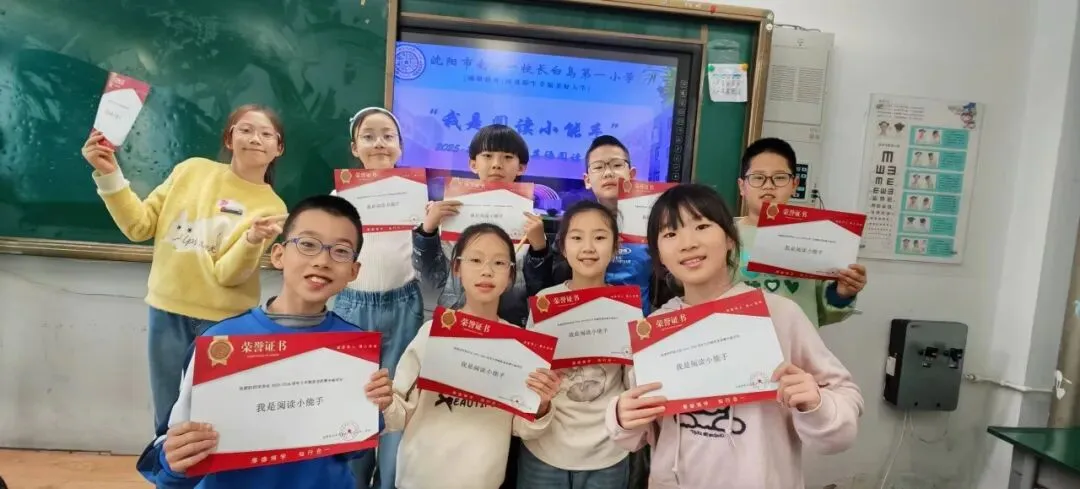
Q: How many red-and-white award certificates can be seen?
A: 9